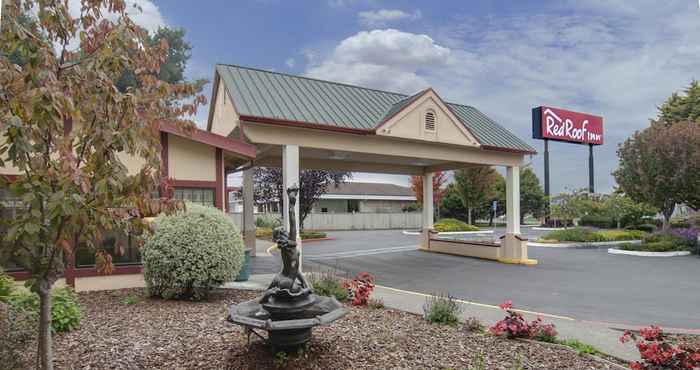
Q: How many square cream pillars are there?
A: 4